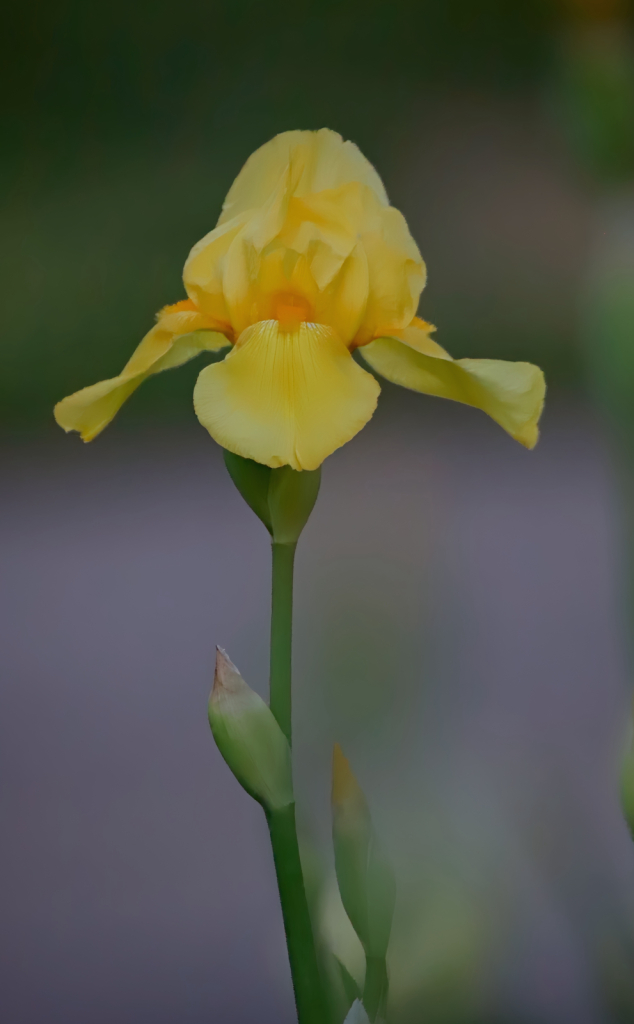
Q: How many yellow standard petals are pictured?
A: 3